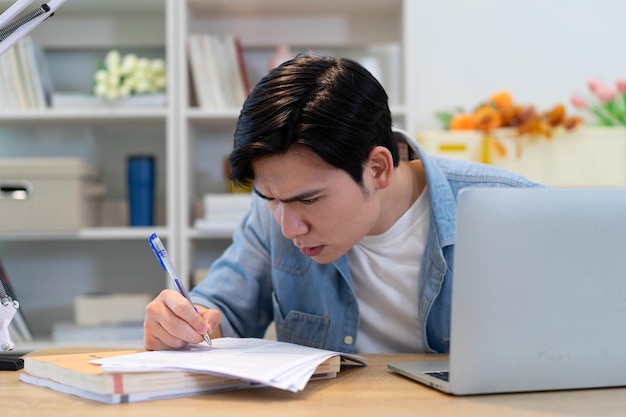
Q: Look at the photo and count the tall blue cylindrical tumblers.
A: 1